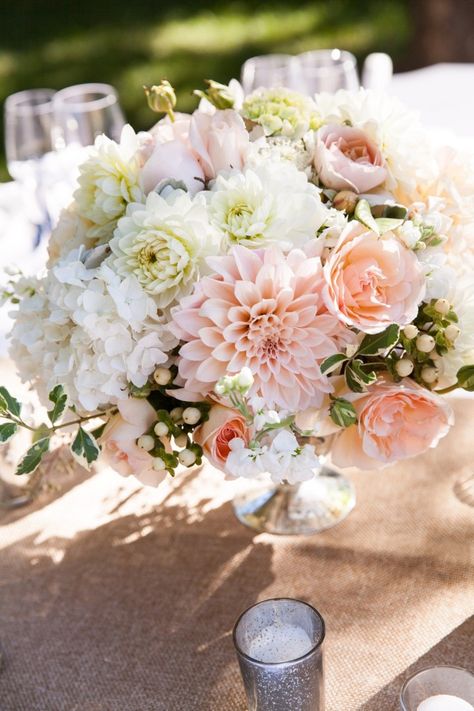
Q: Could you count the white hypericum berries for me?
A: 14